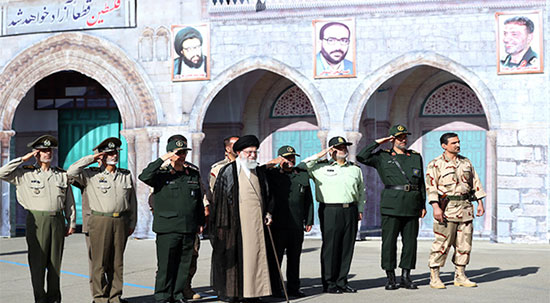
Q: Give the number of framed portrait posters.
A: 3